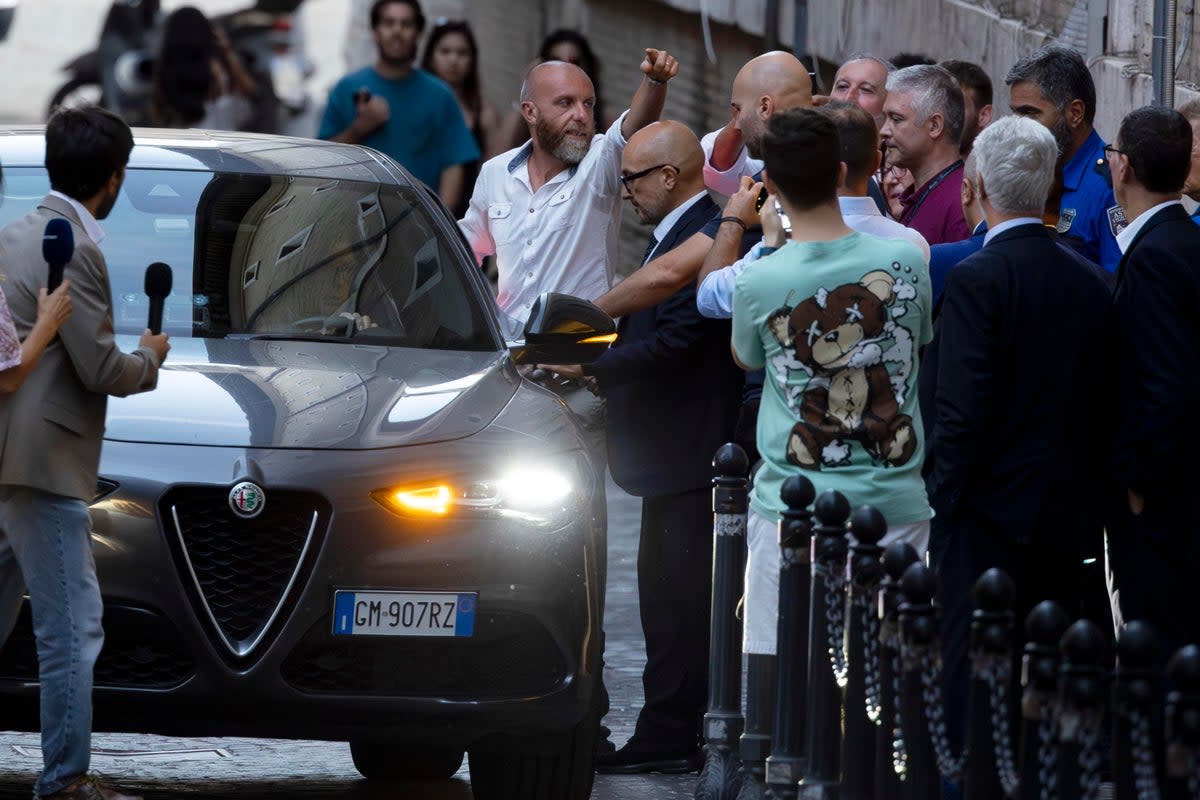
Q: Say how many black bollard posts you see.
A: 11